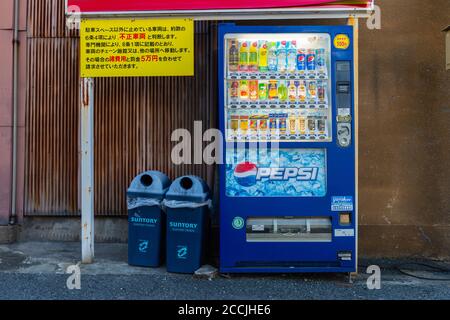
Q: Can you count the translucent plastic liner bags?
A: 2